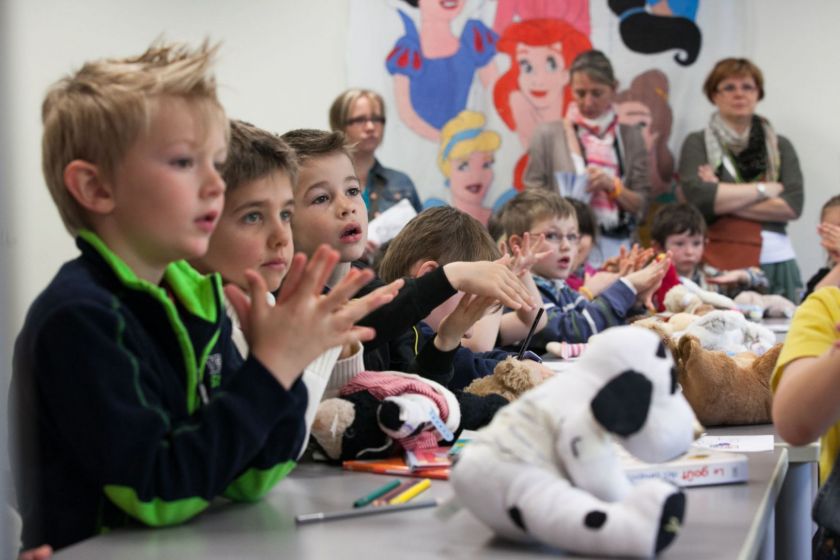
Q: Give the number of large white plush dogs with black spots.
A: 1